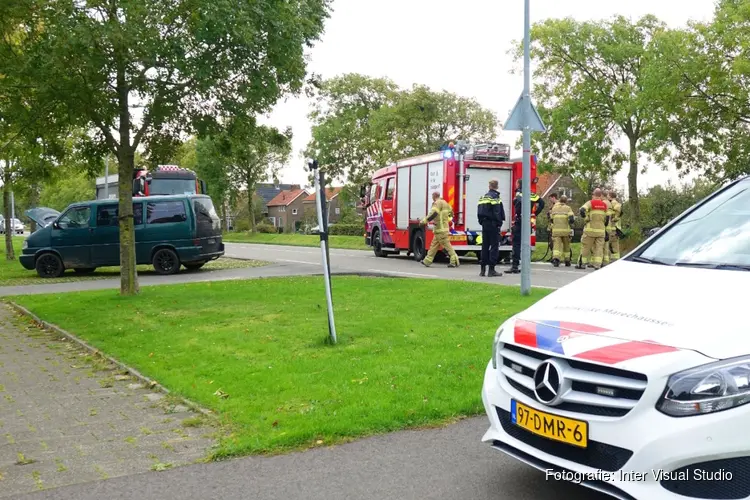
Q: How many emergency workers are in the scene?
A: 8